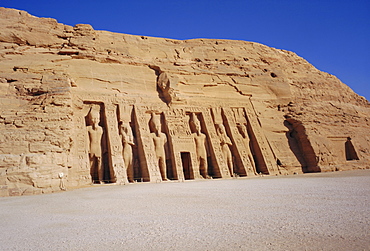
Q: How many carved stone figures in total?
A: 6